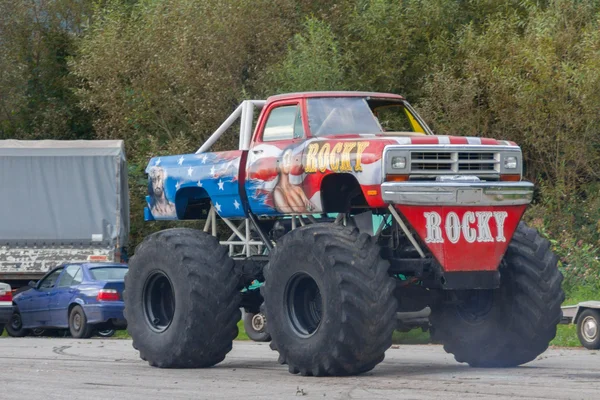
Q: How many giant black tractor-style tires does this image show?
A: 3